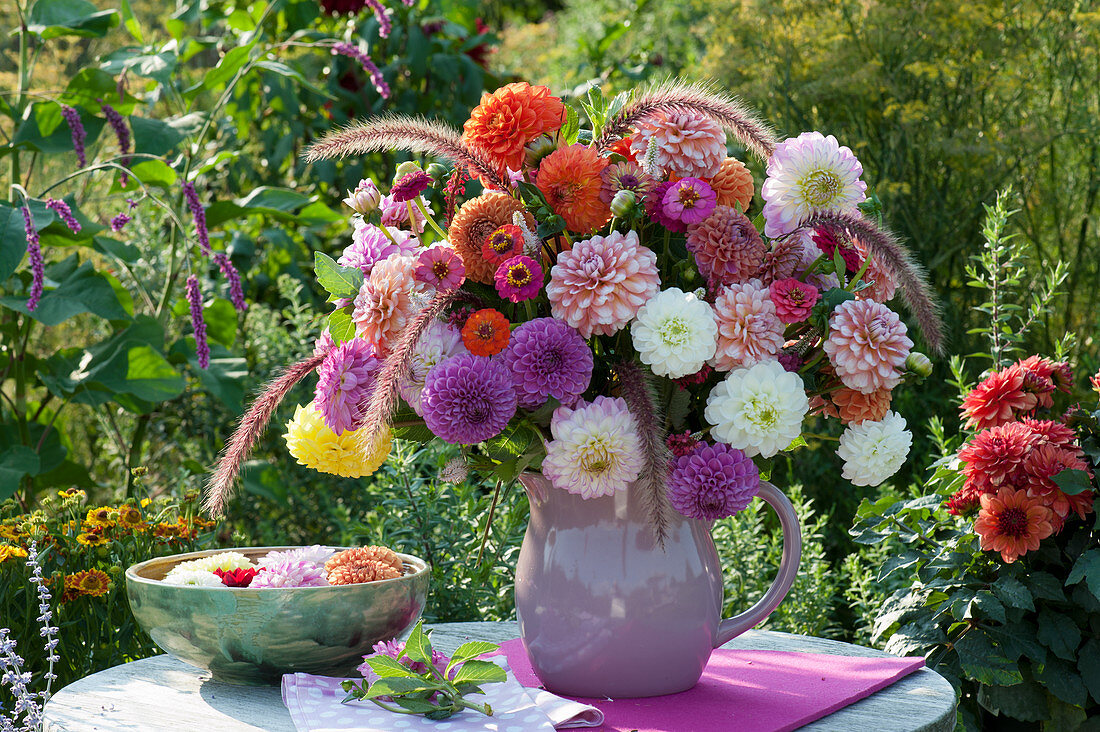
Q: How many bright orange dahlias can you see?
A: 2